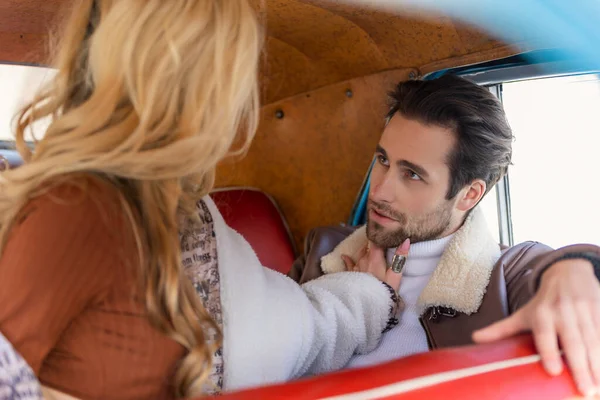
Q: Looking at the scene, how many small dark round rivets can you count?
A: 2